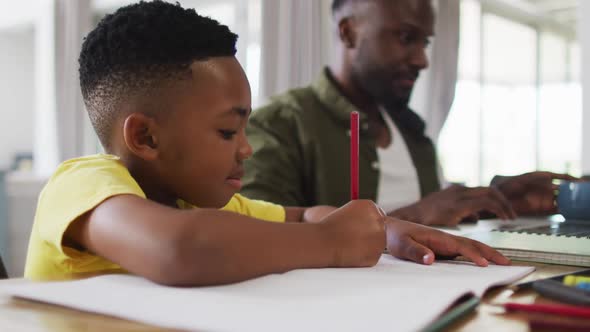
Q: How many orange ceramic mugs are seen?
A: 0